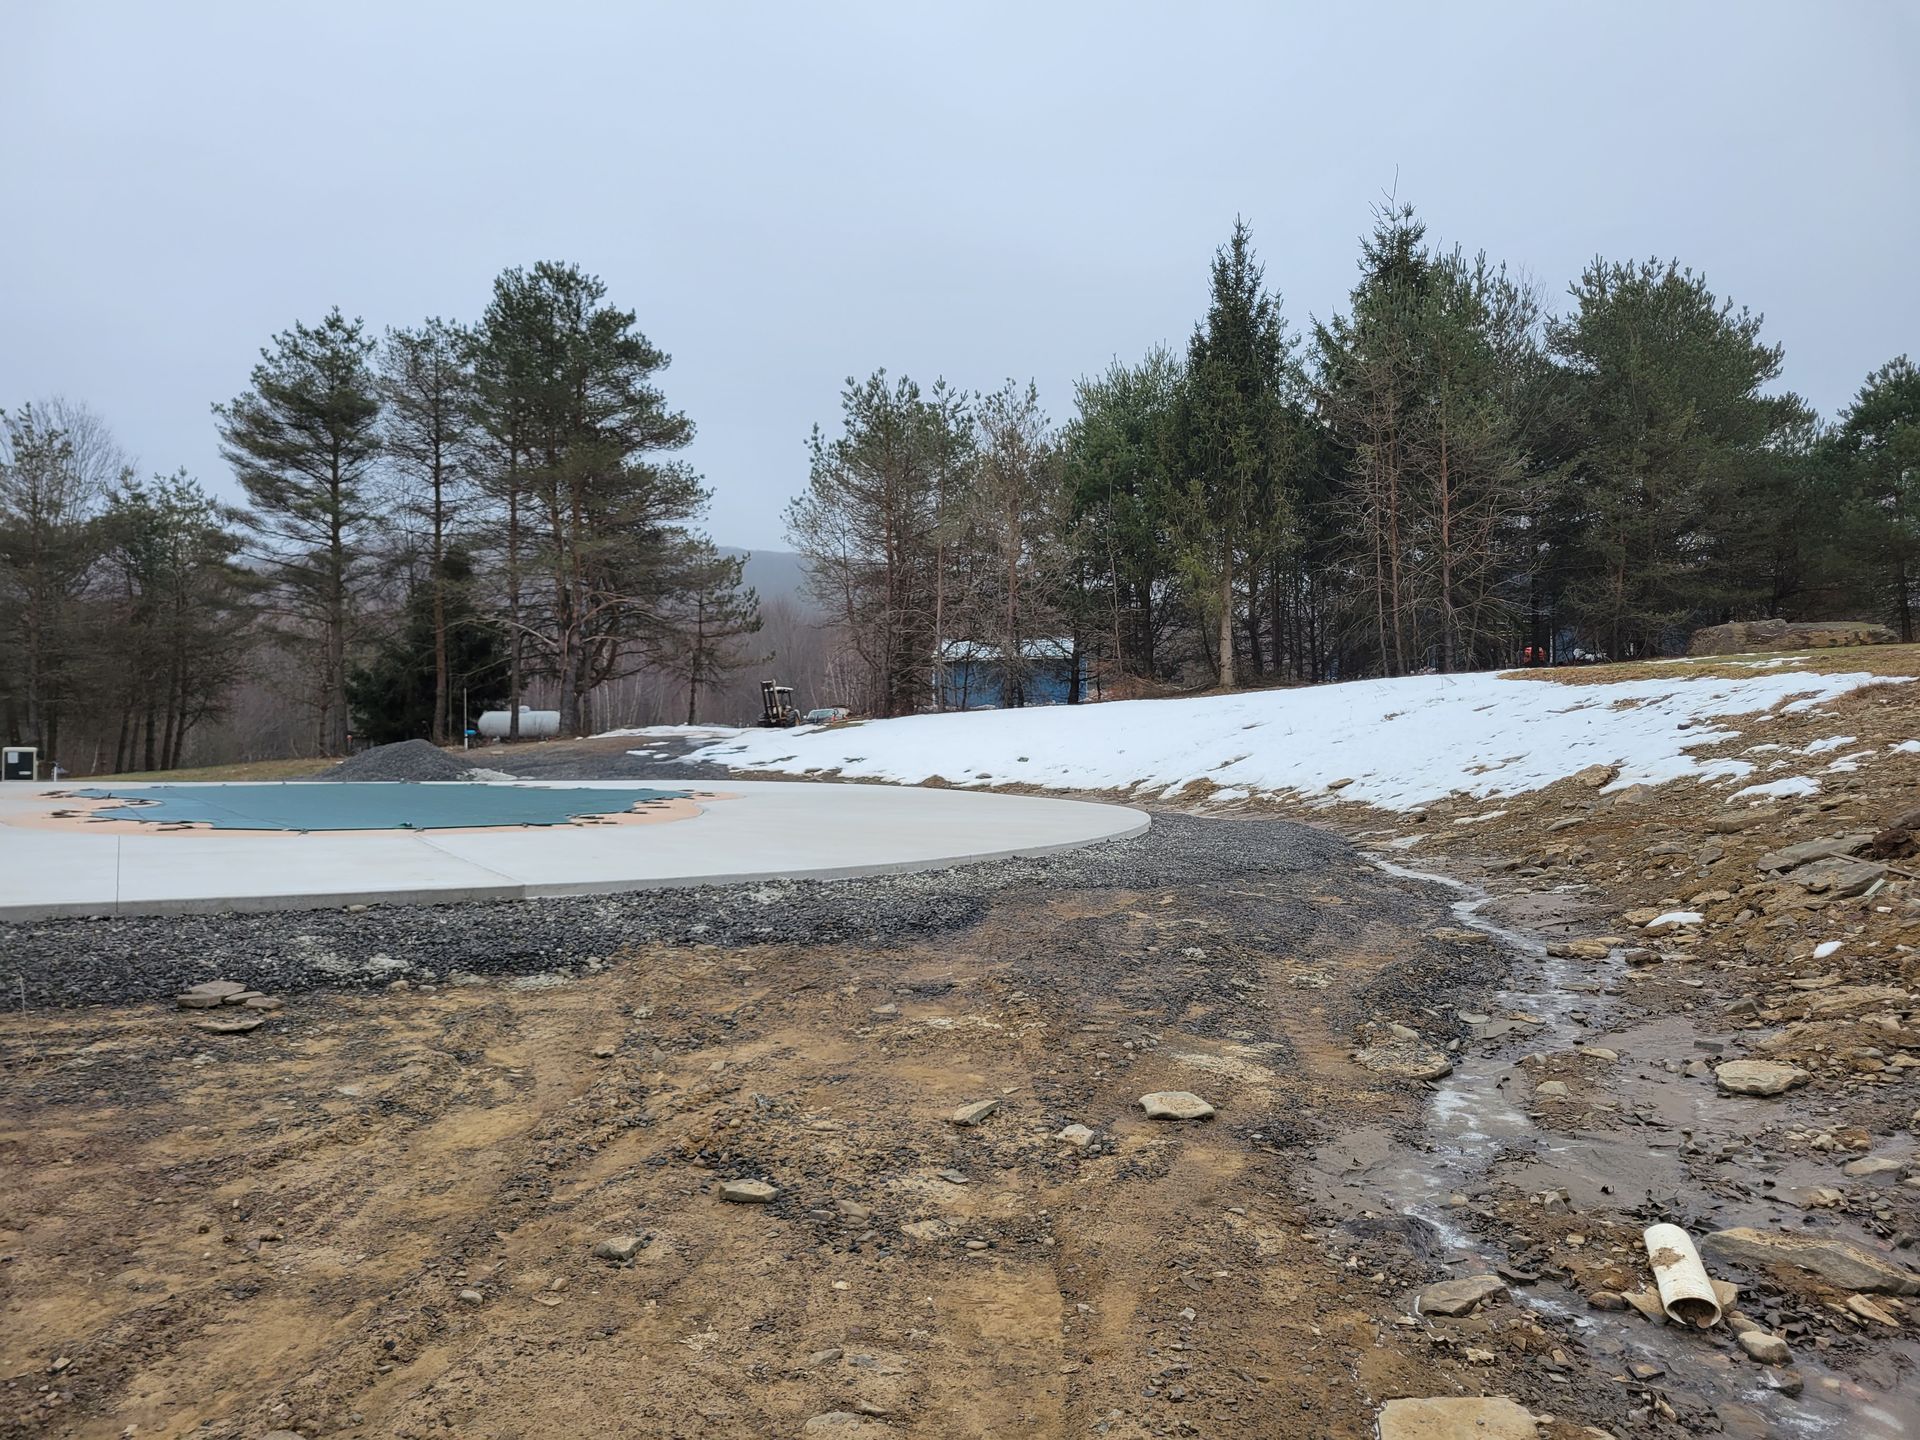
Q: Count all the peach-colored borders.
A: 1